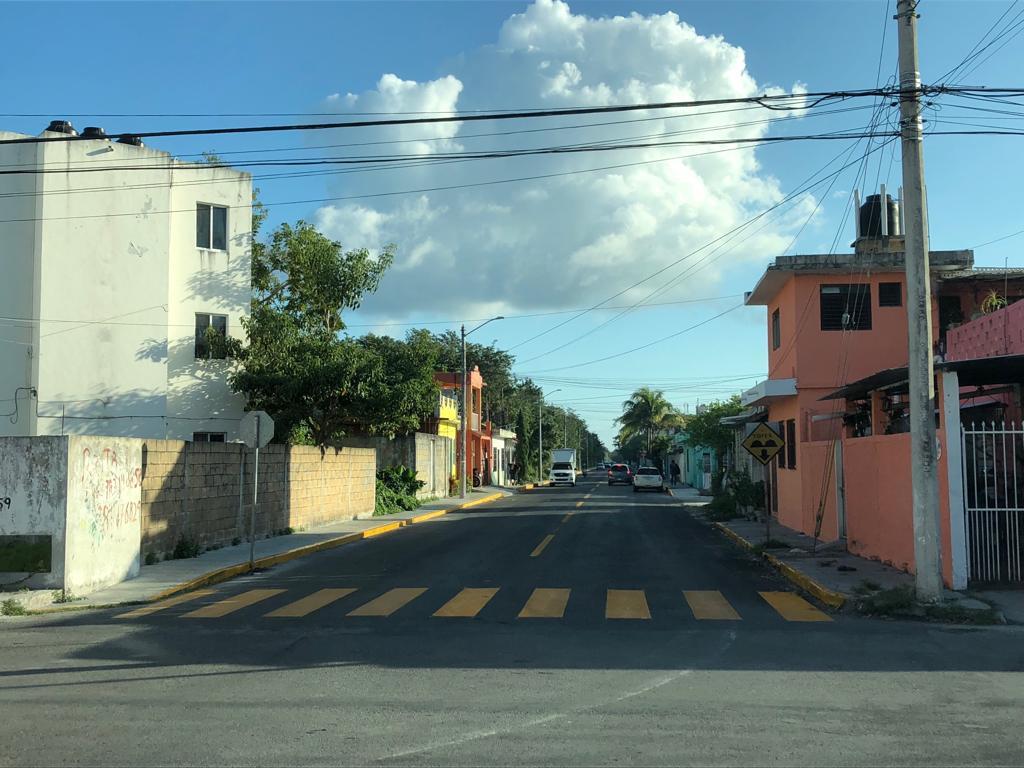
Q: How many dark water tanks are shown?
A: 4